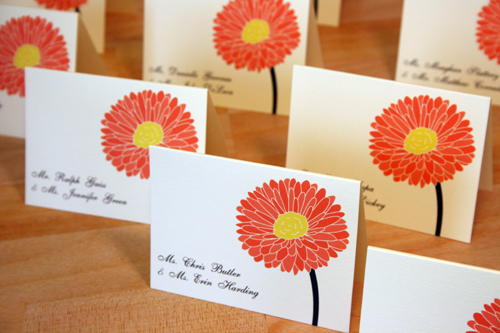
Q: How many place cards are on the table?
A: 9